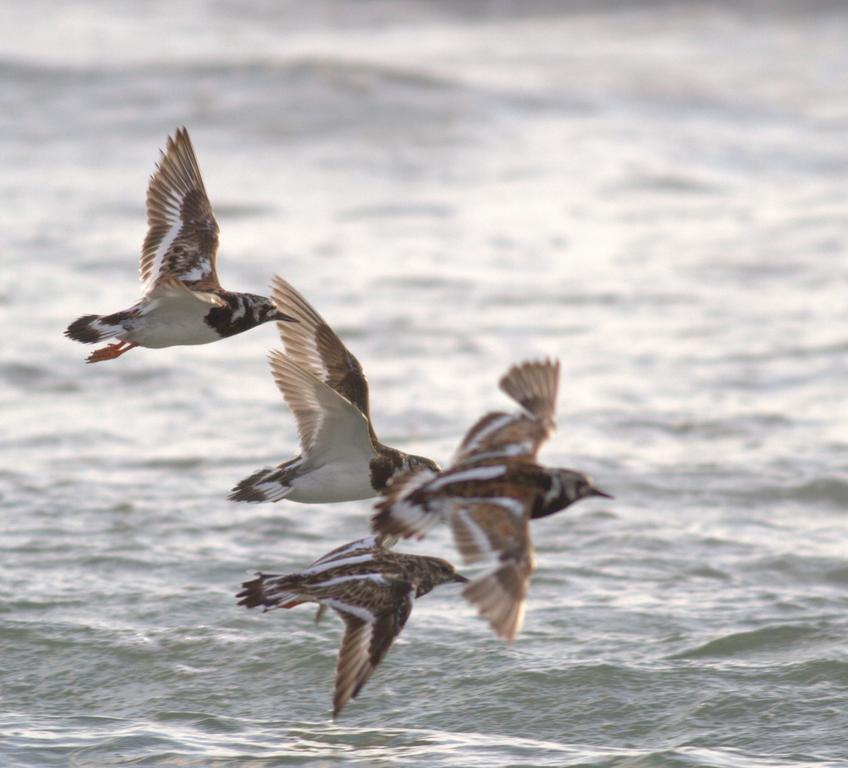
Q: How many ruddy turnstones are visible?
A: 4